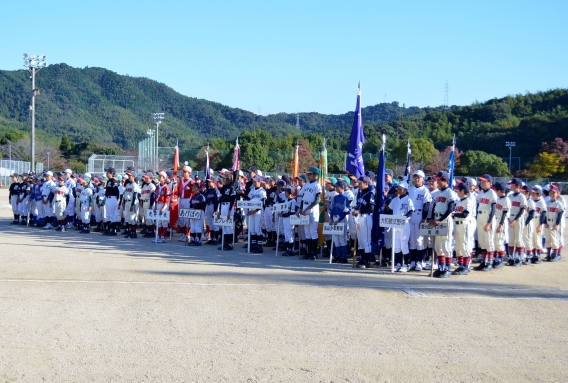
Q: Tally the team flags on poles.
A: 9